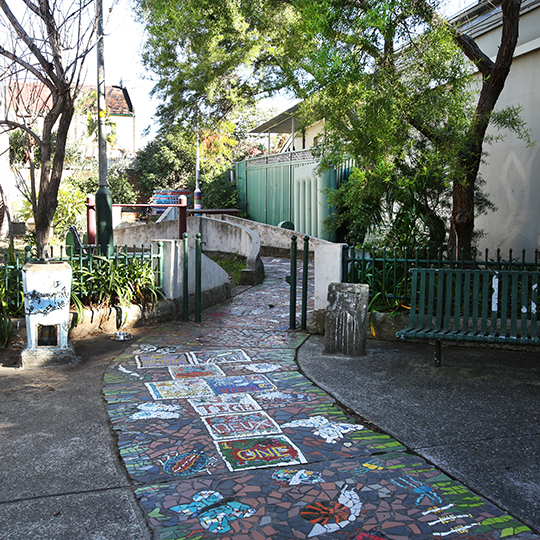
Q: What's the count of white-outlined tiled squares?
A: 8